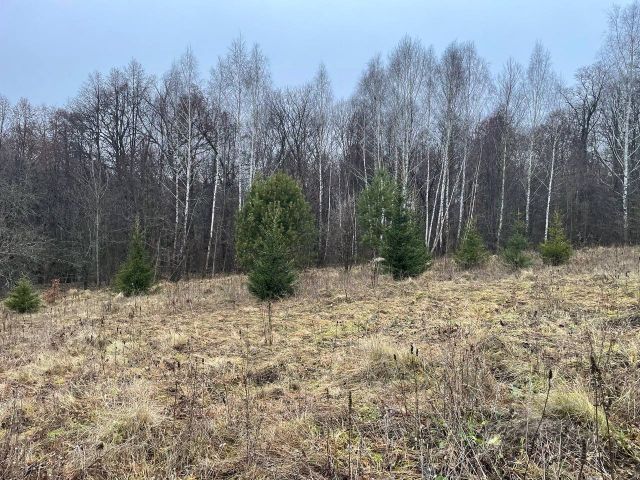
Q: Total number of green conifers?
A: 9